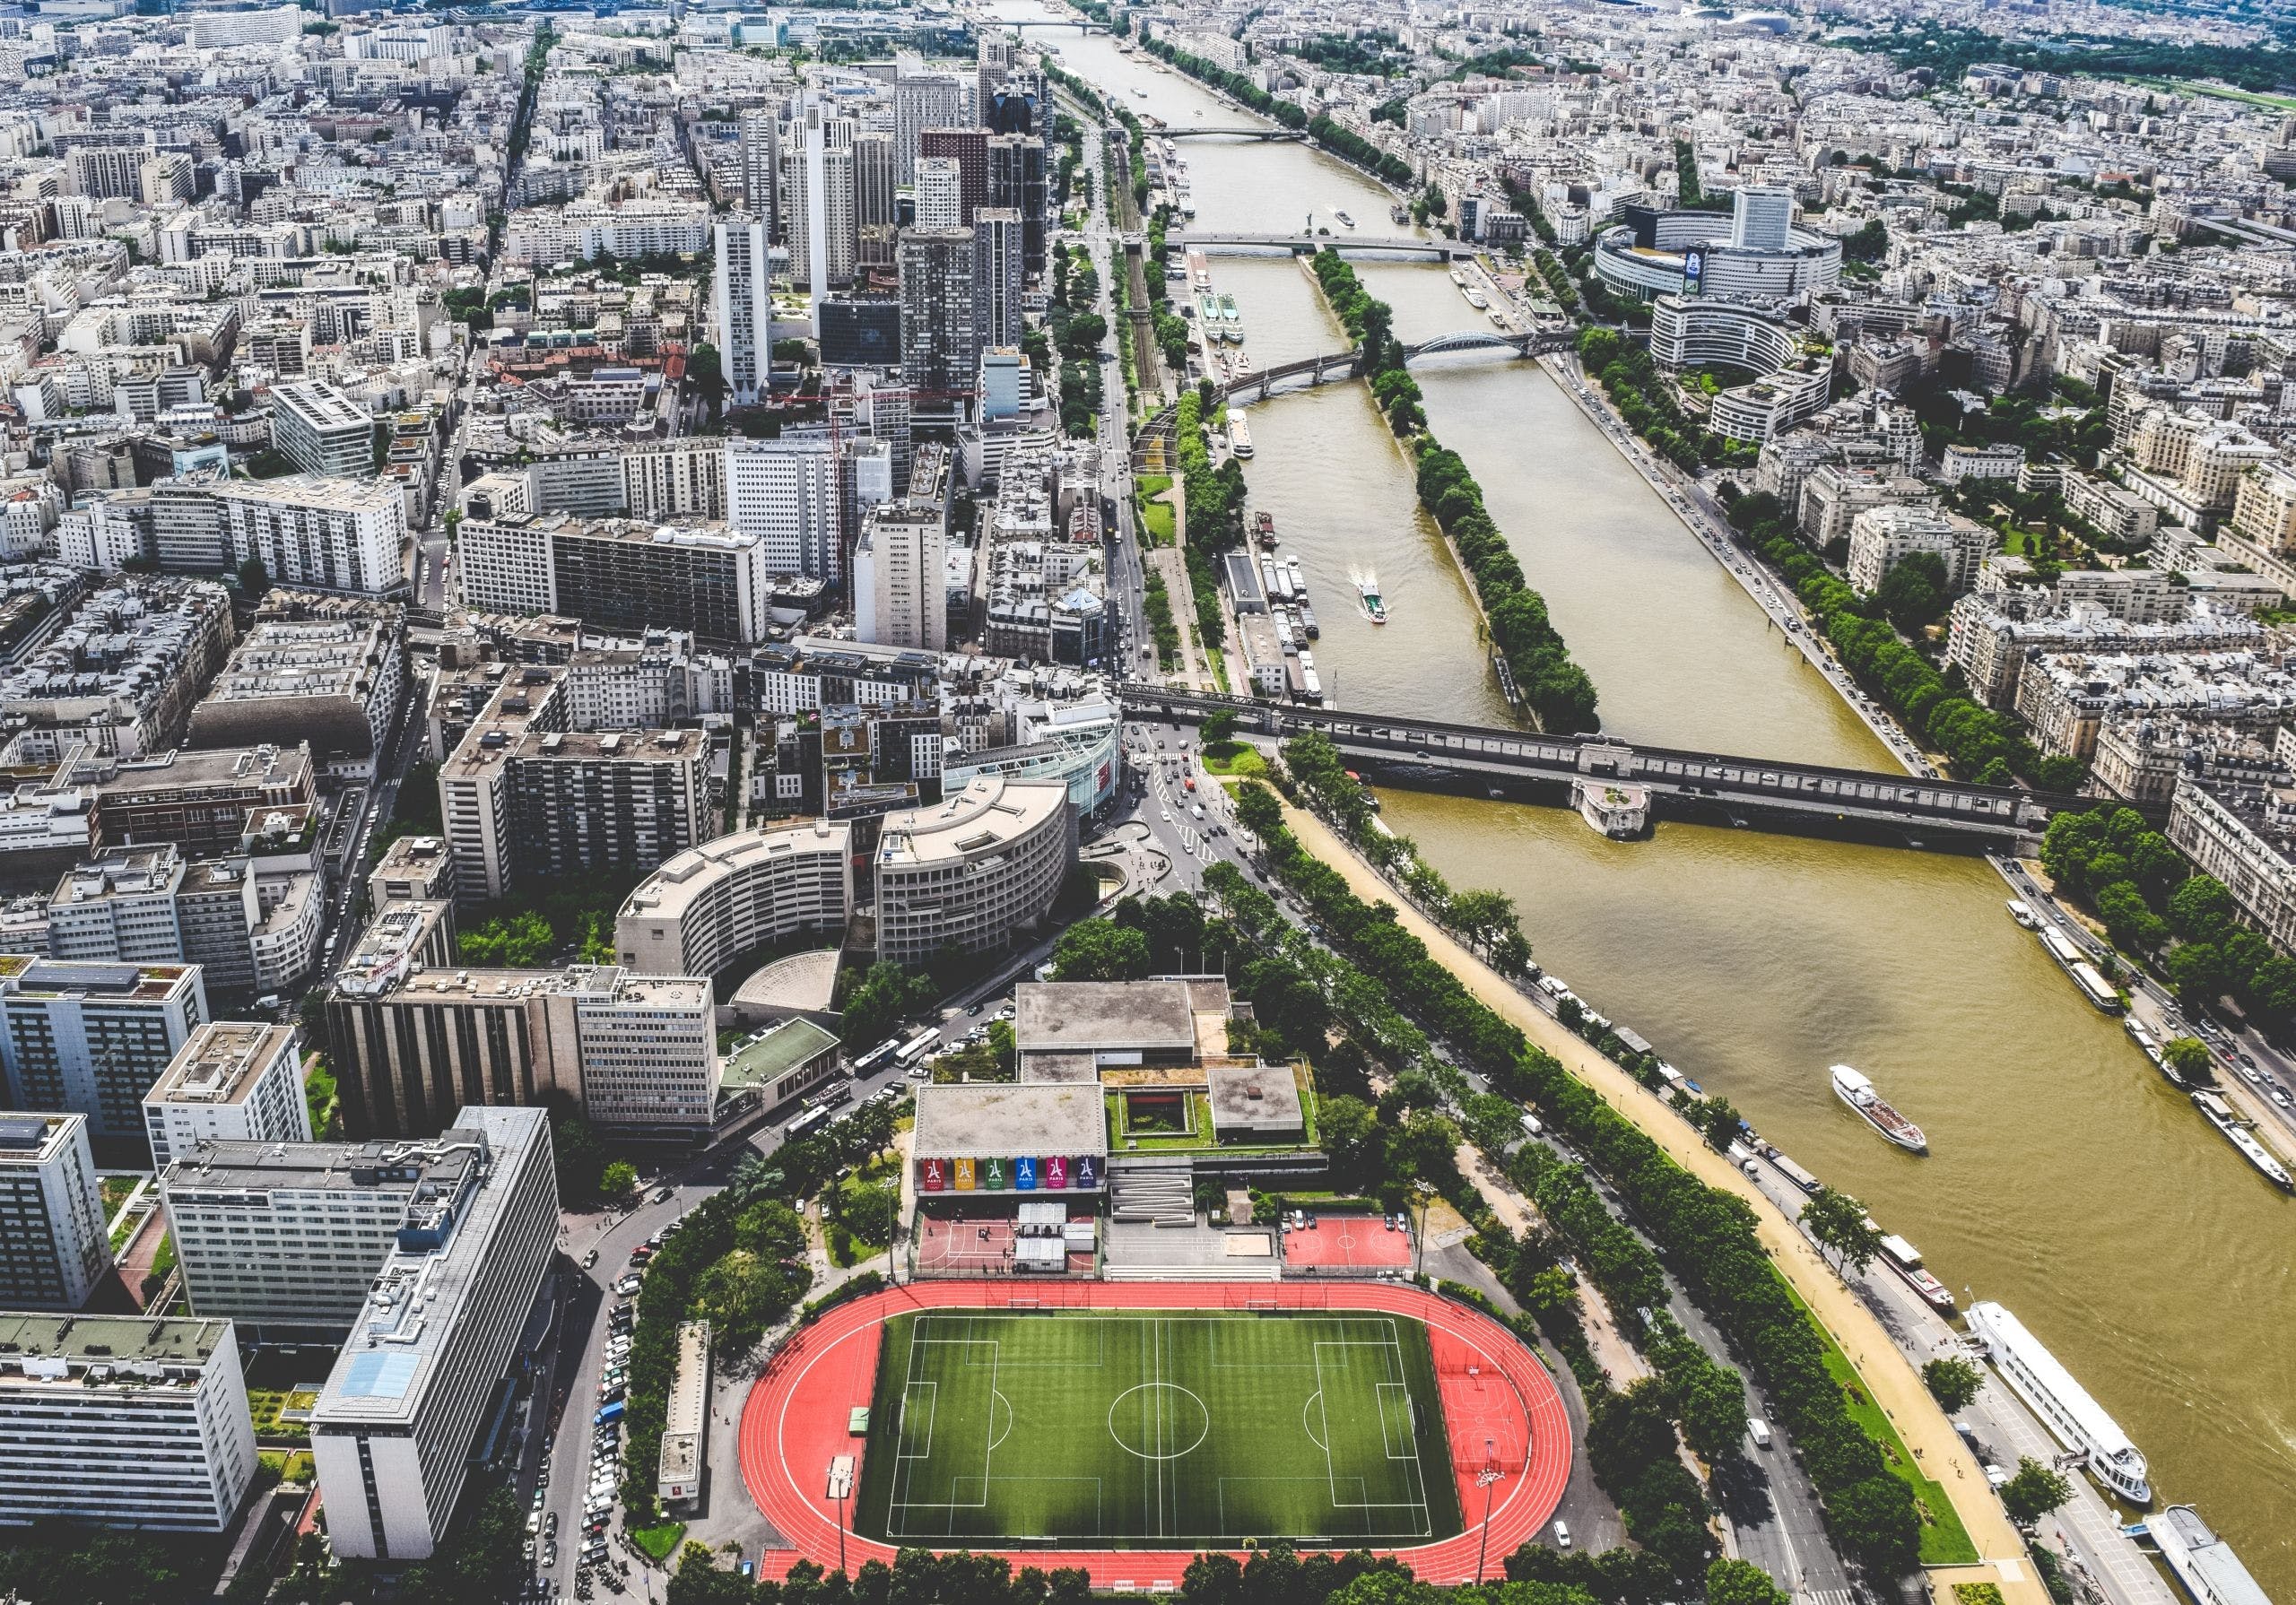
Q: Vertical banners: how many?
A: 6